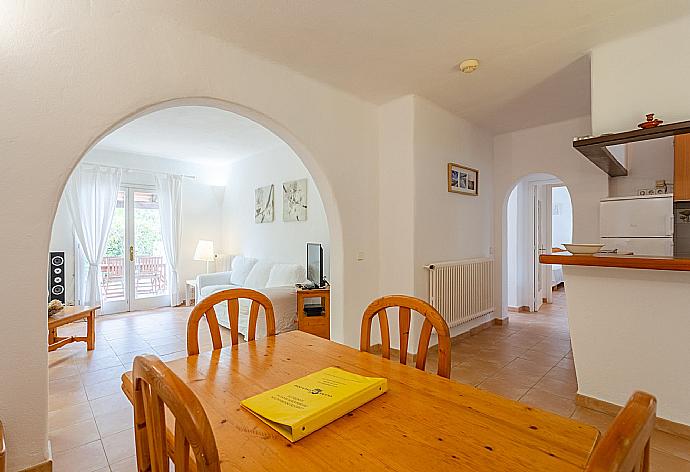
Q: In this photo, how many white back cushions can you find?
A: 3